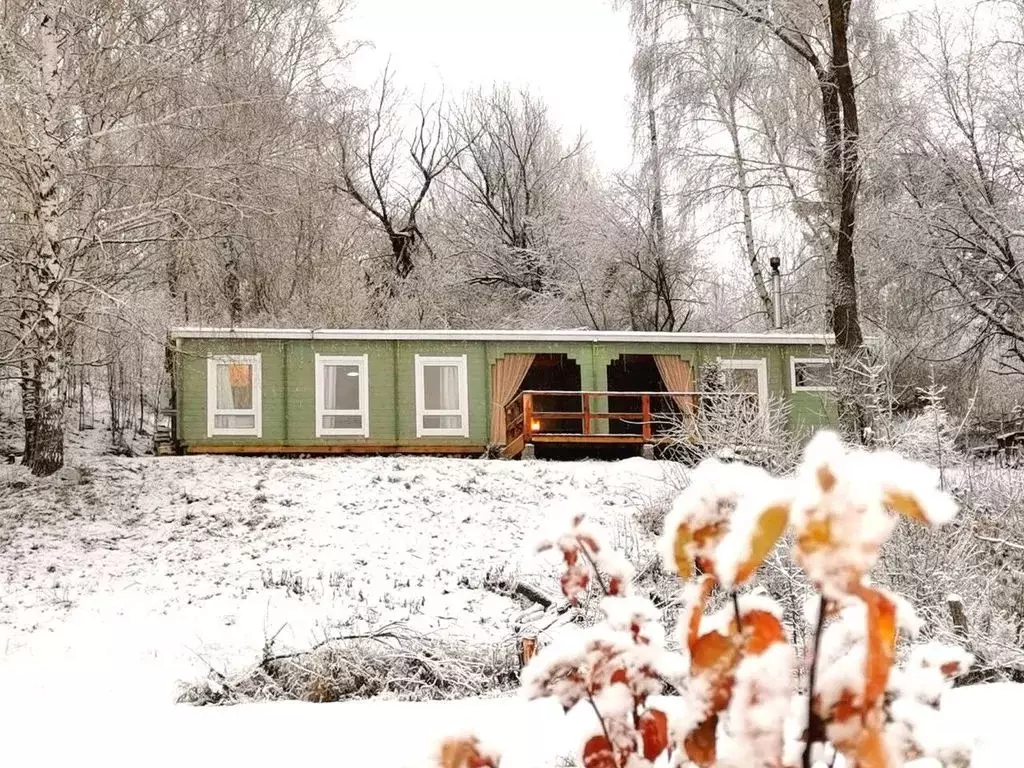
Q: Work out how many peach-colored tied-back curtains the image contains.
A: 2